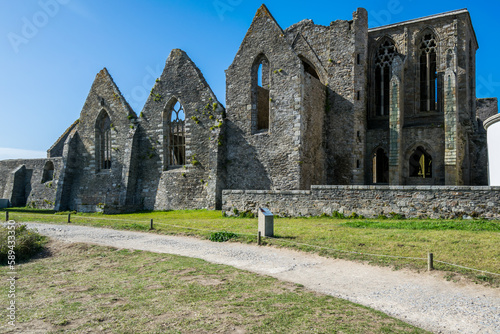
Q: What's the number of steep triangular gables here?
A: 3